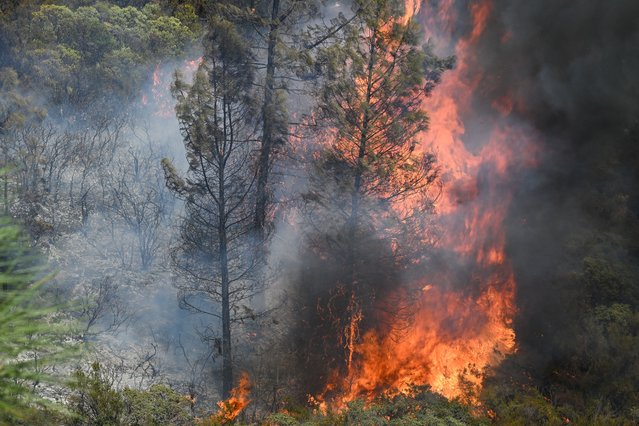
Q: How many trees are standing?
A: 3